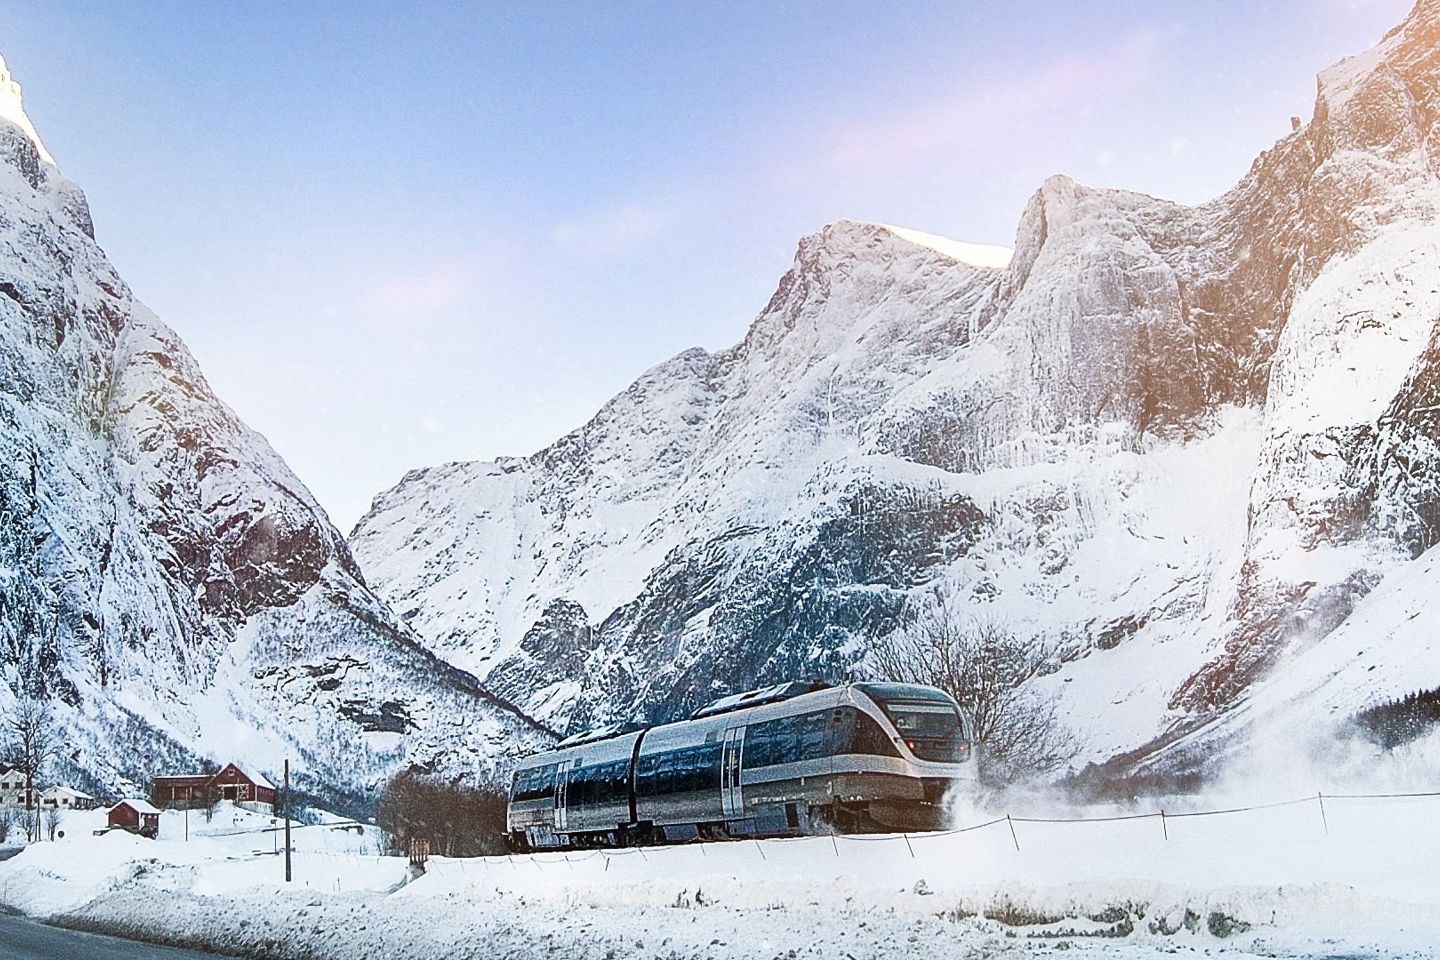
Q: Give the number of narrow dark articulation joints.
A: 1